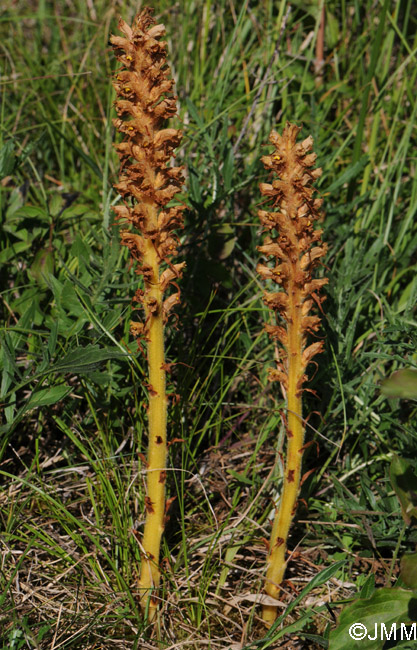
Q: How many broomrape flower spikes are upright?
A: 2